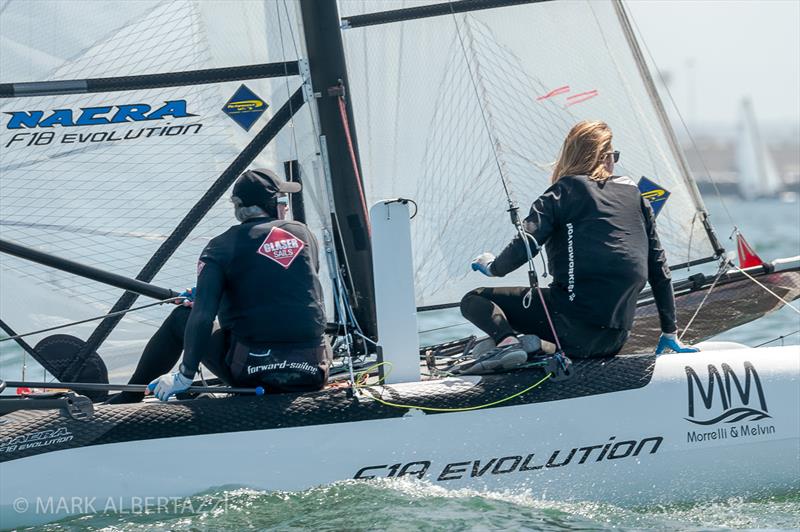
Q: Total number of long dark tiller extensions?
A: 1